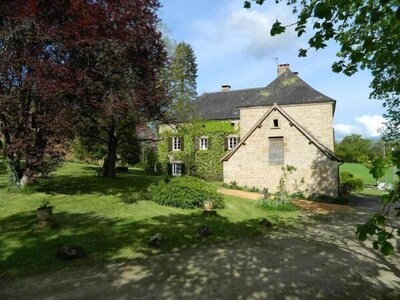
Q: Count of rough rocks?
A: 4